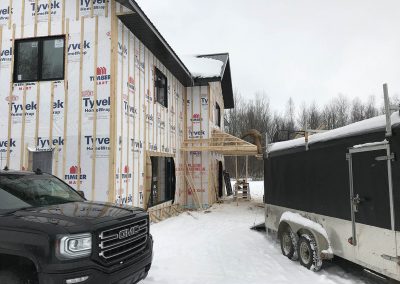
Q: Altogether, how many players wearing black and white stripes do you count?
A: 0